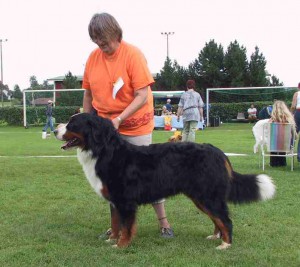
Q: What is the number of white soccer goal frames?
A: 2